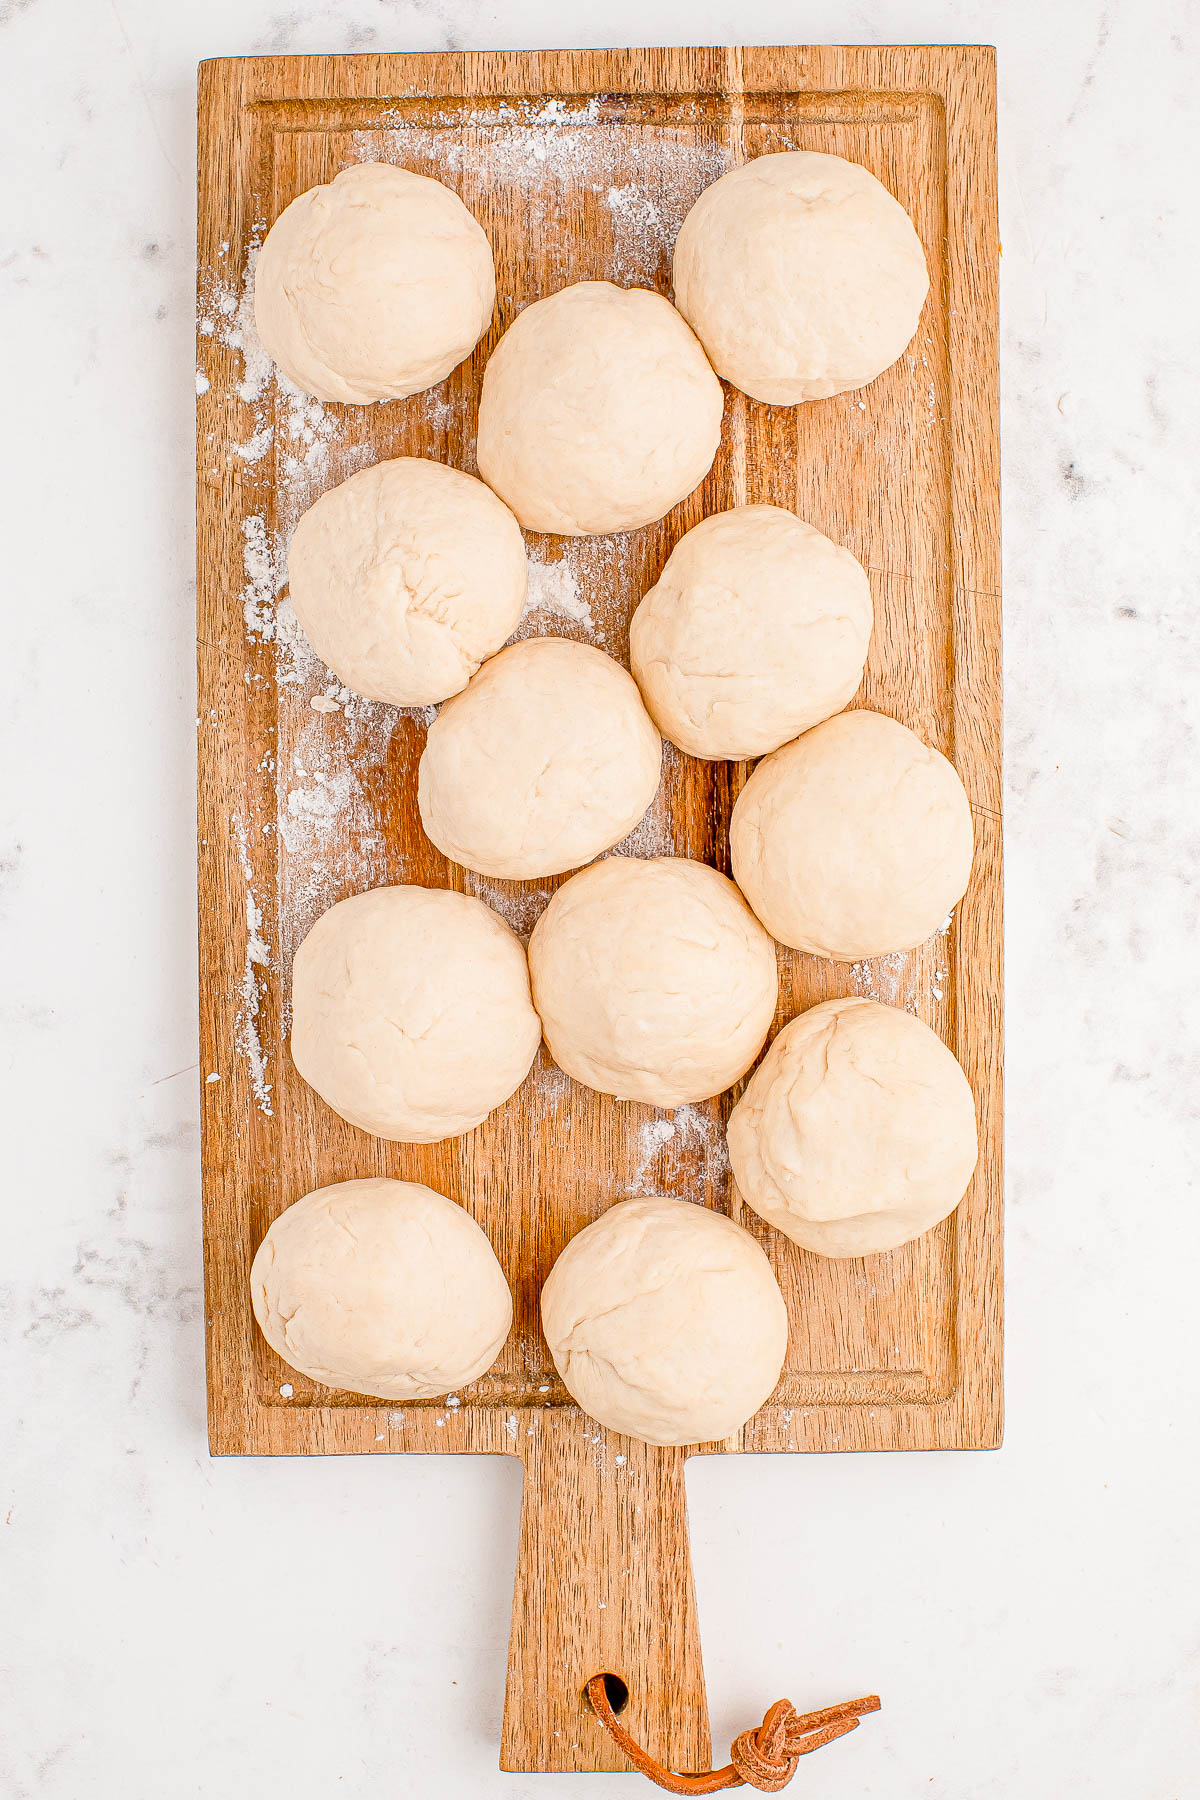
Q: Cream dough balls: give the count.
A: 12